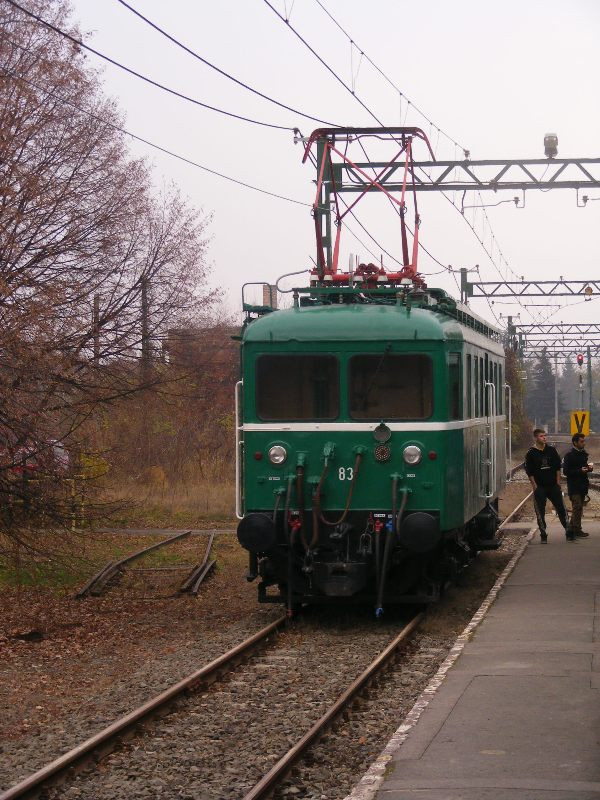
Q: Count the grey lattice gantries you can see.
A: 5